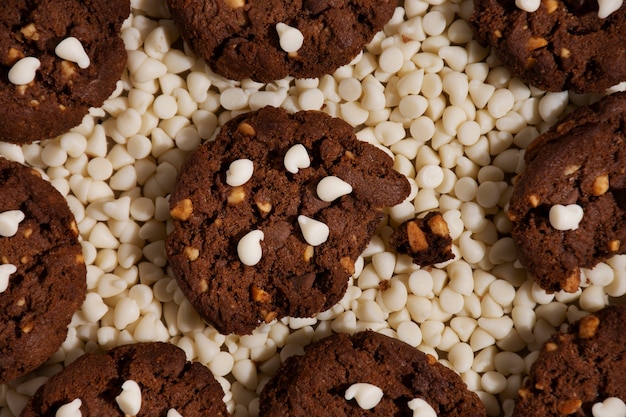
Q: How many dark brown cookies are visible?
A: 9